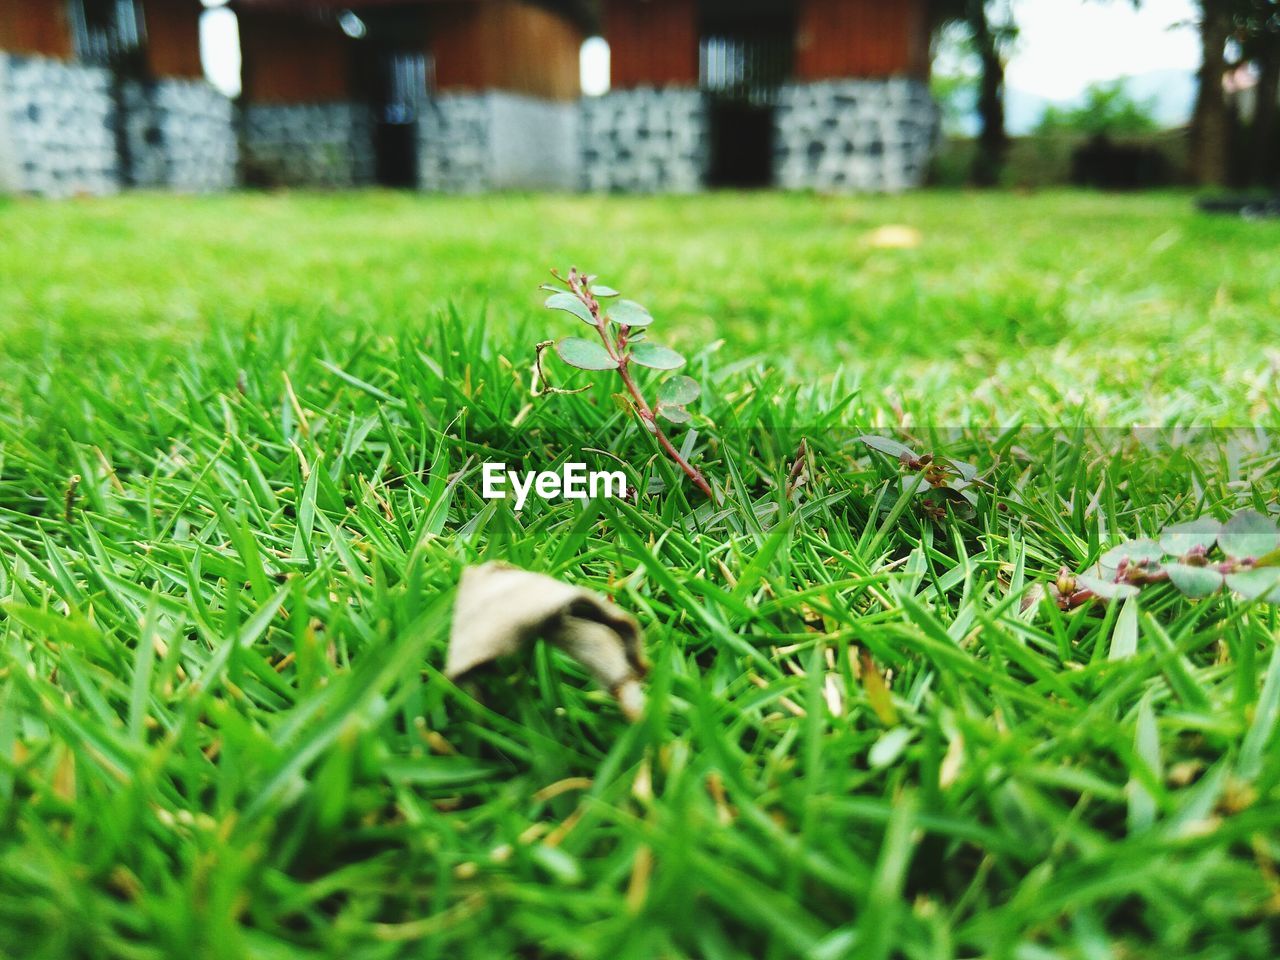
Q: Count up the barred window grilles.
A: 3